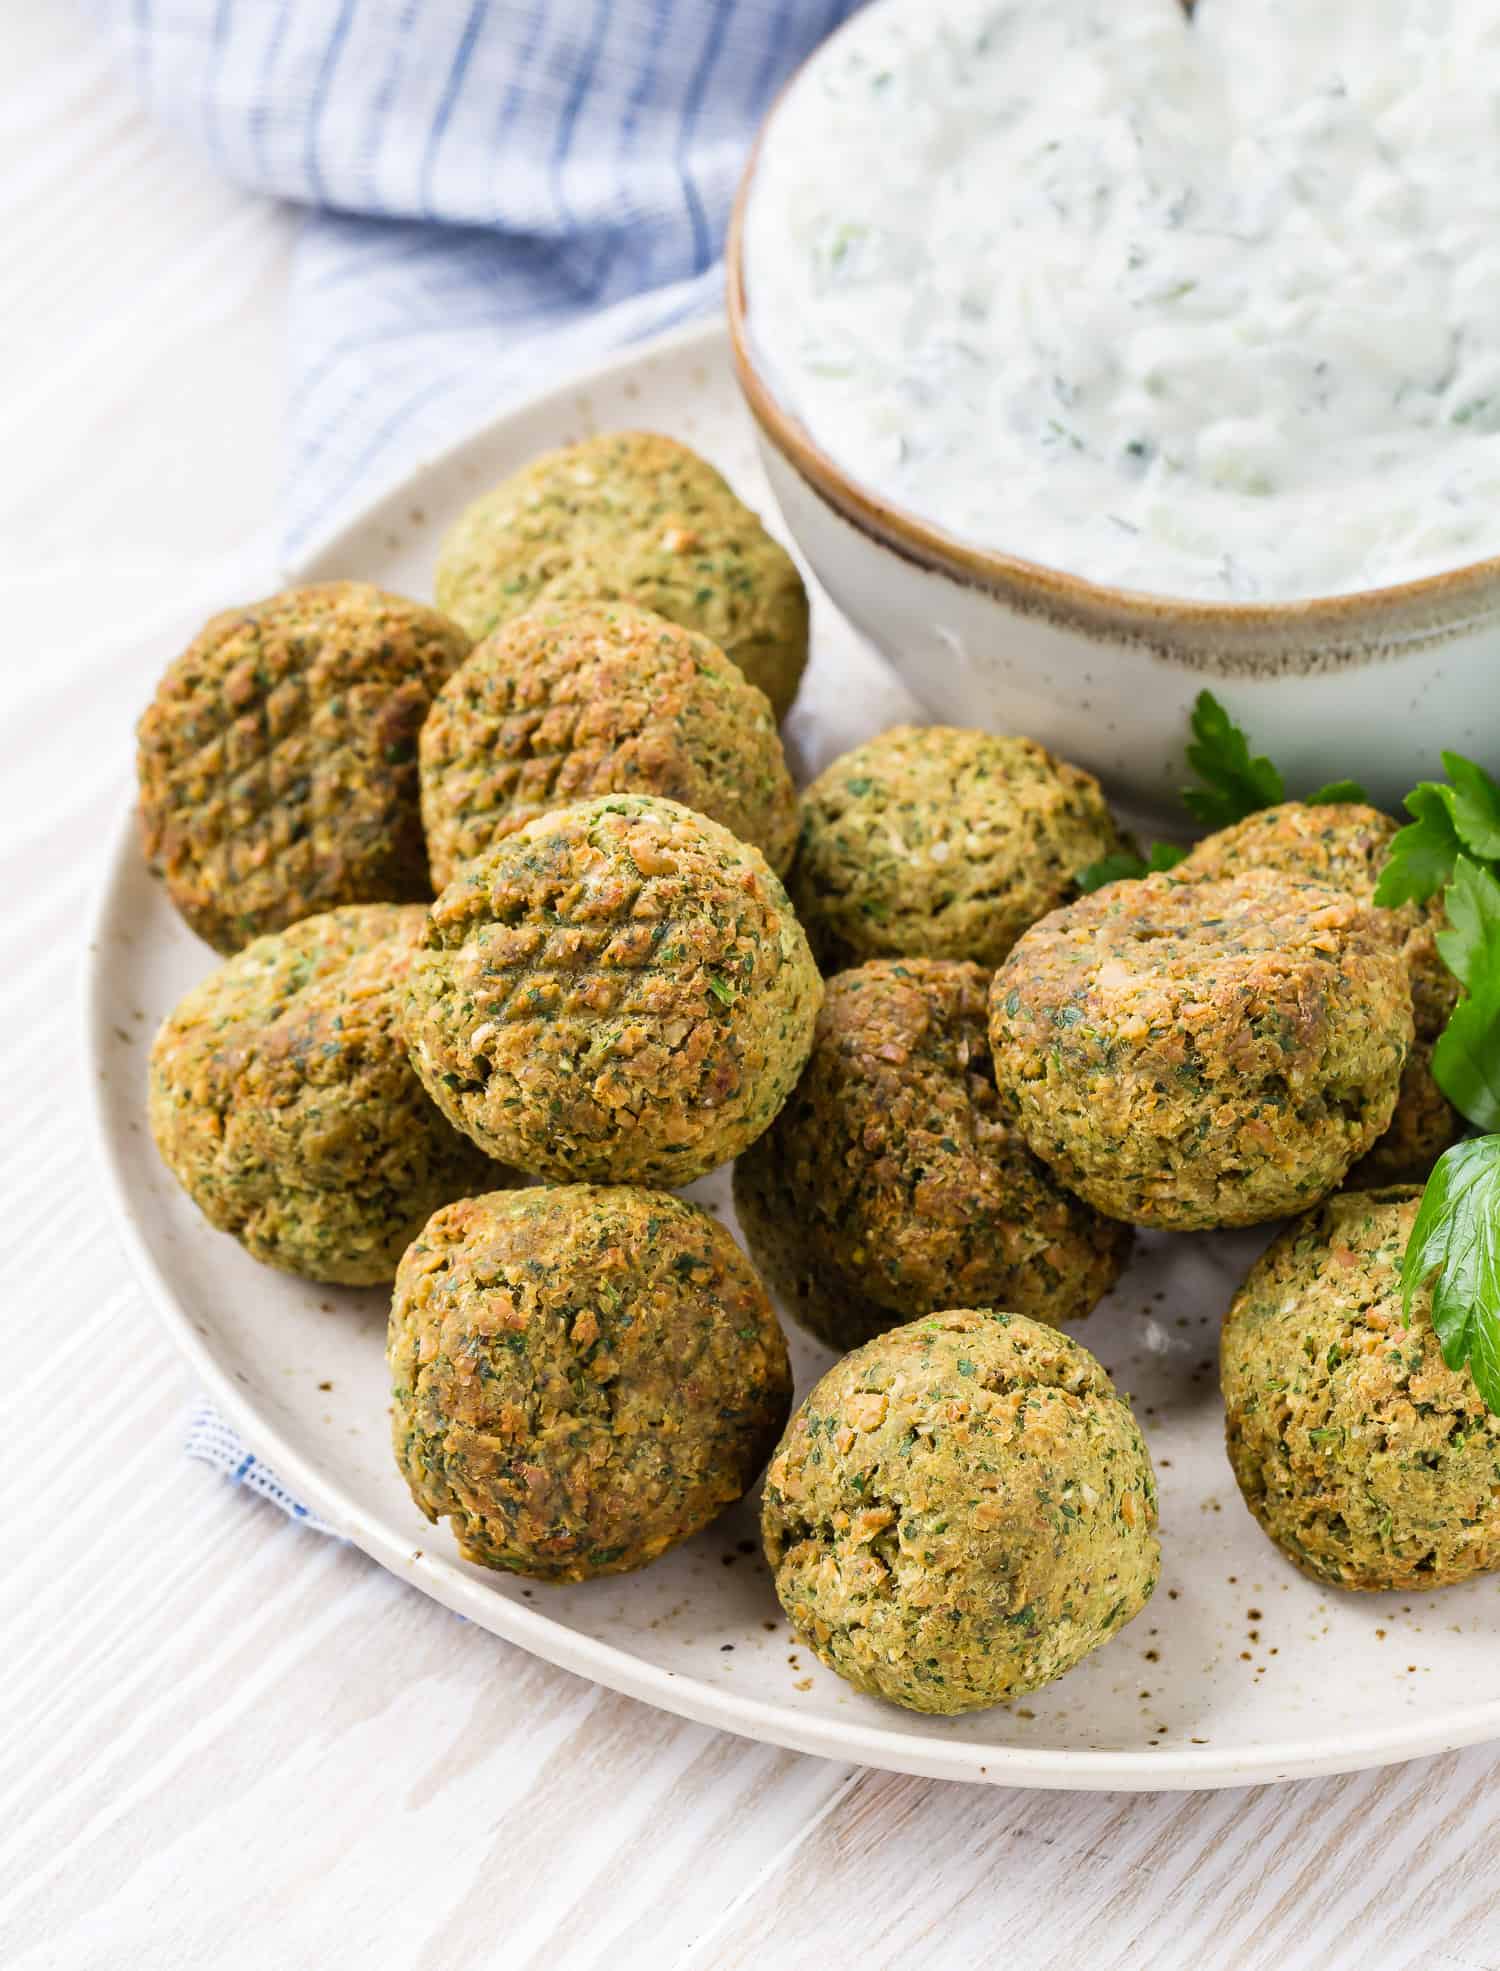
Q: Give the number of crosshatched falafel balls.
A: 3